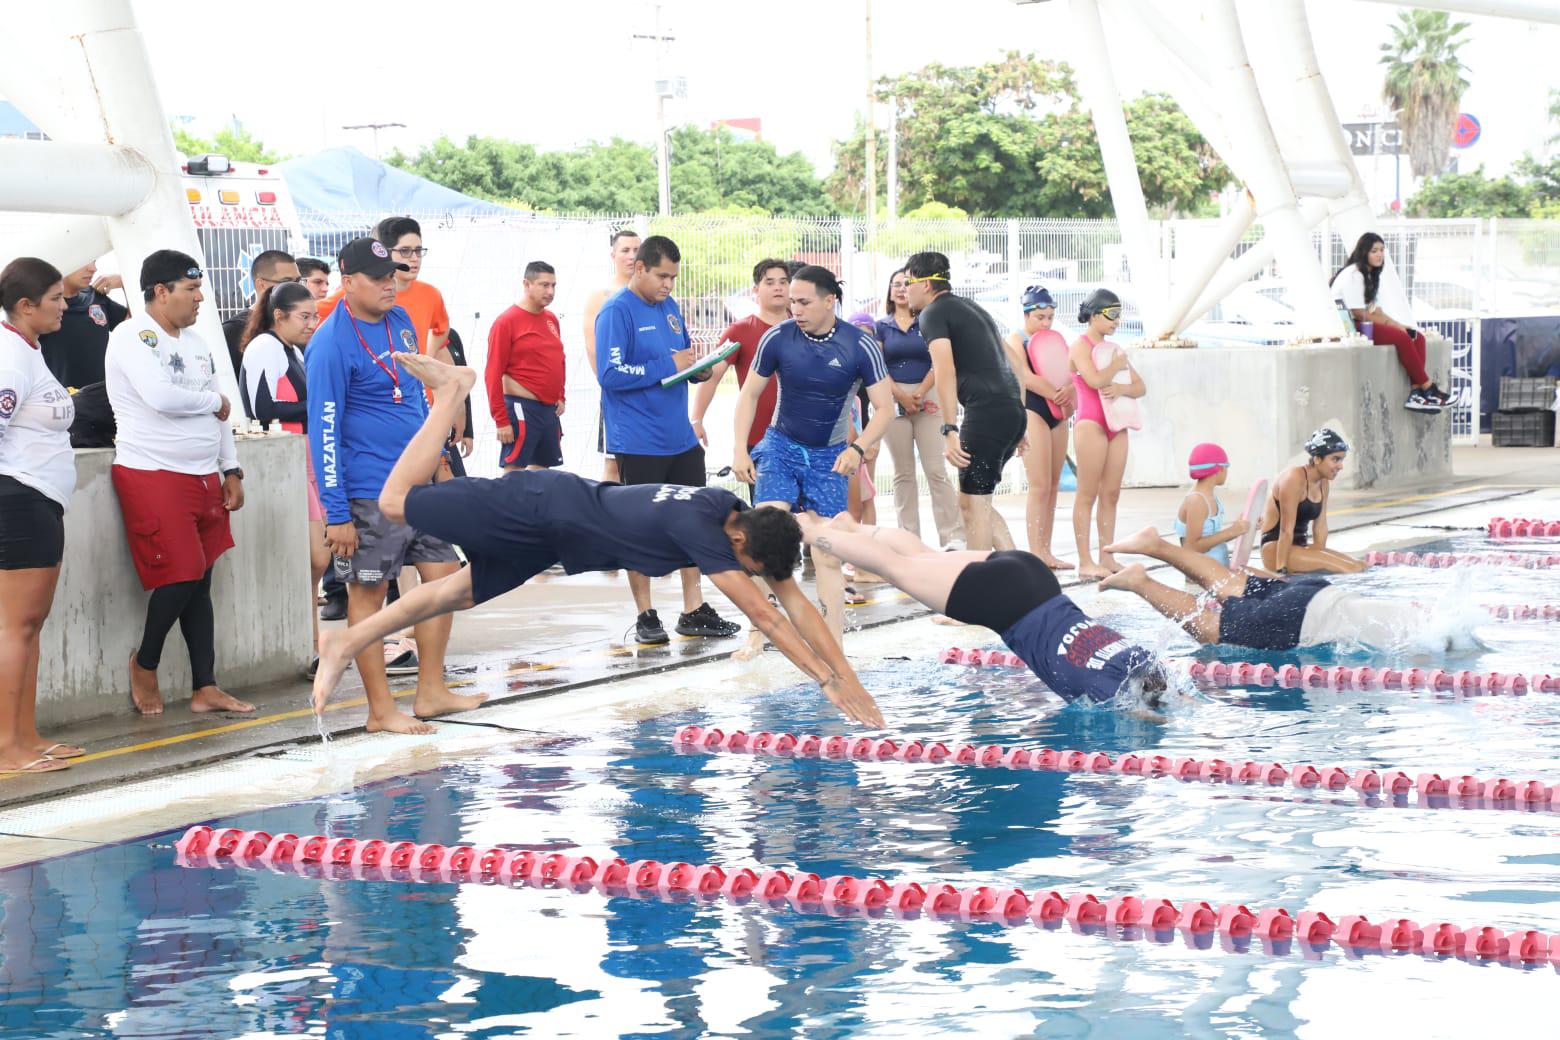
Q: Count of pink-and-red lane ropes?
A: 6